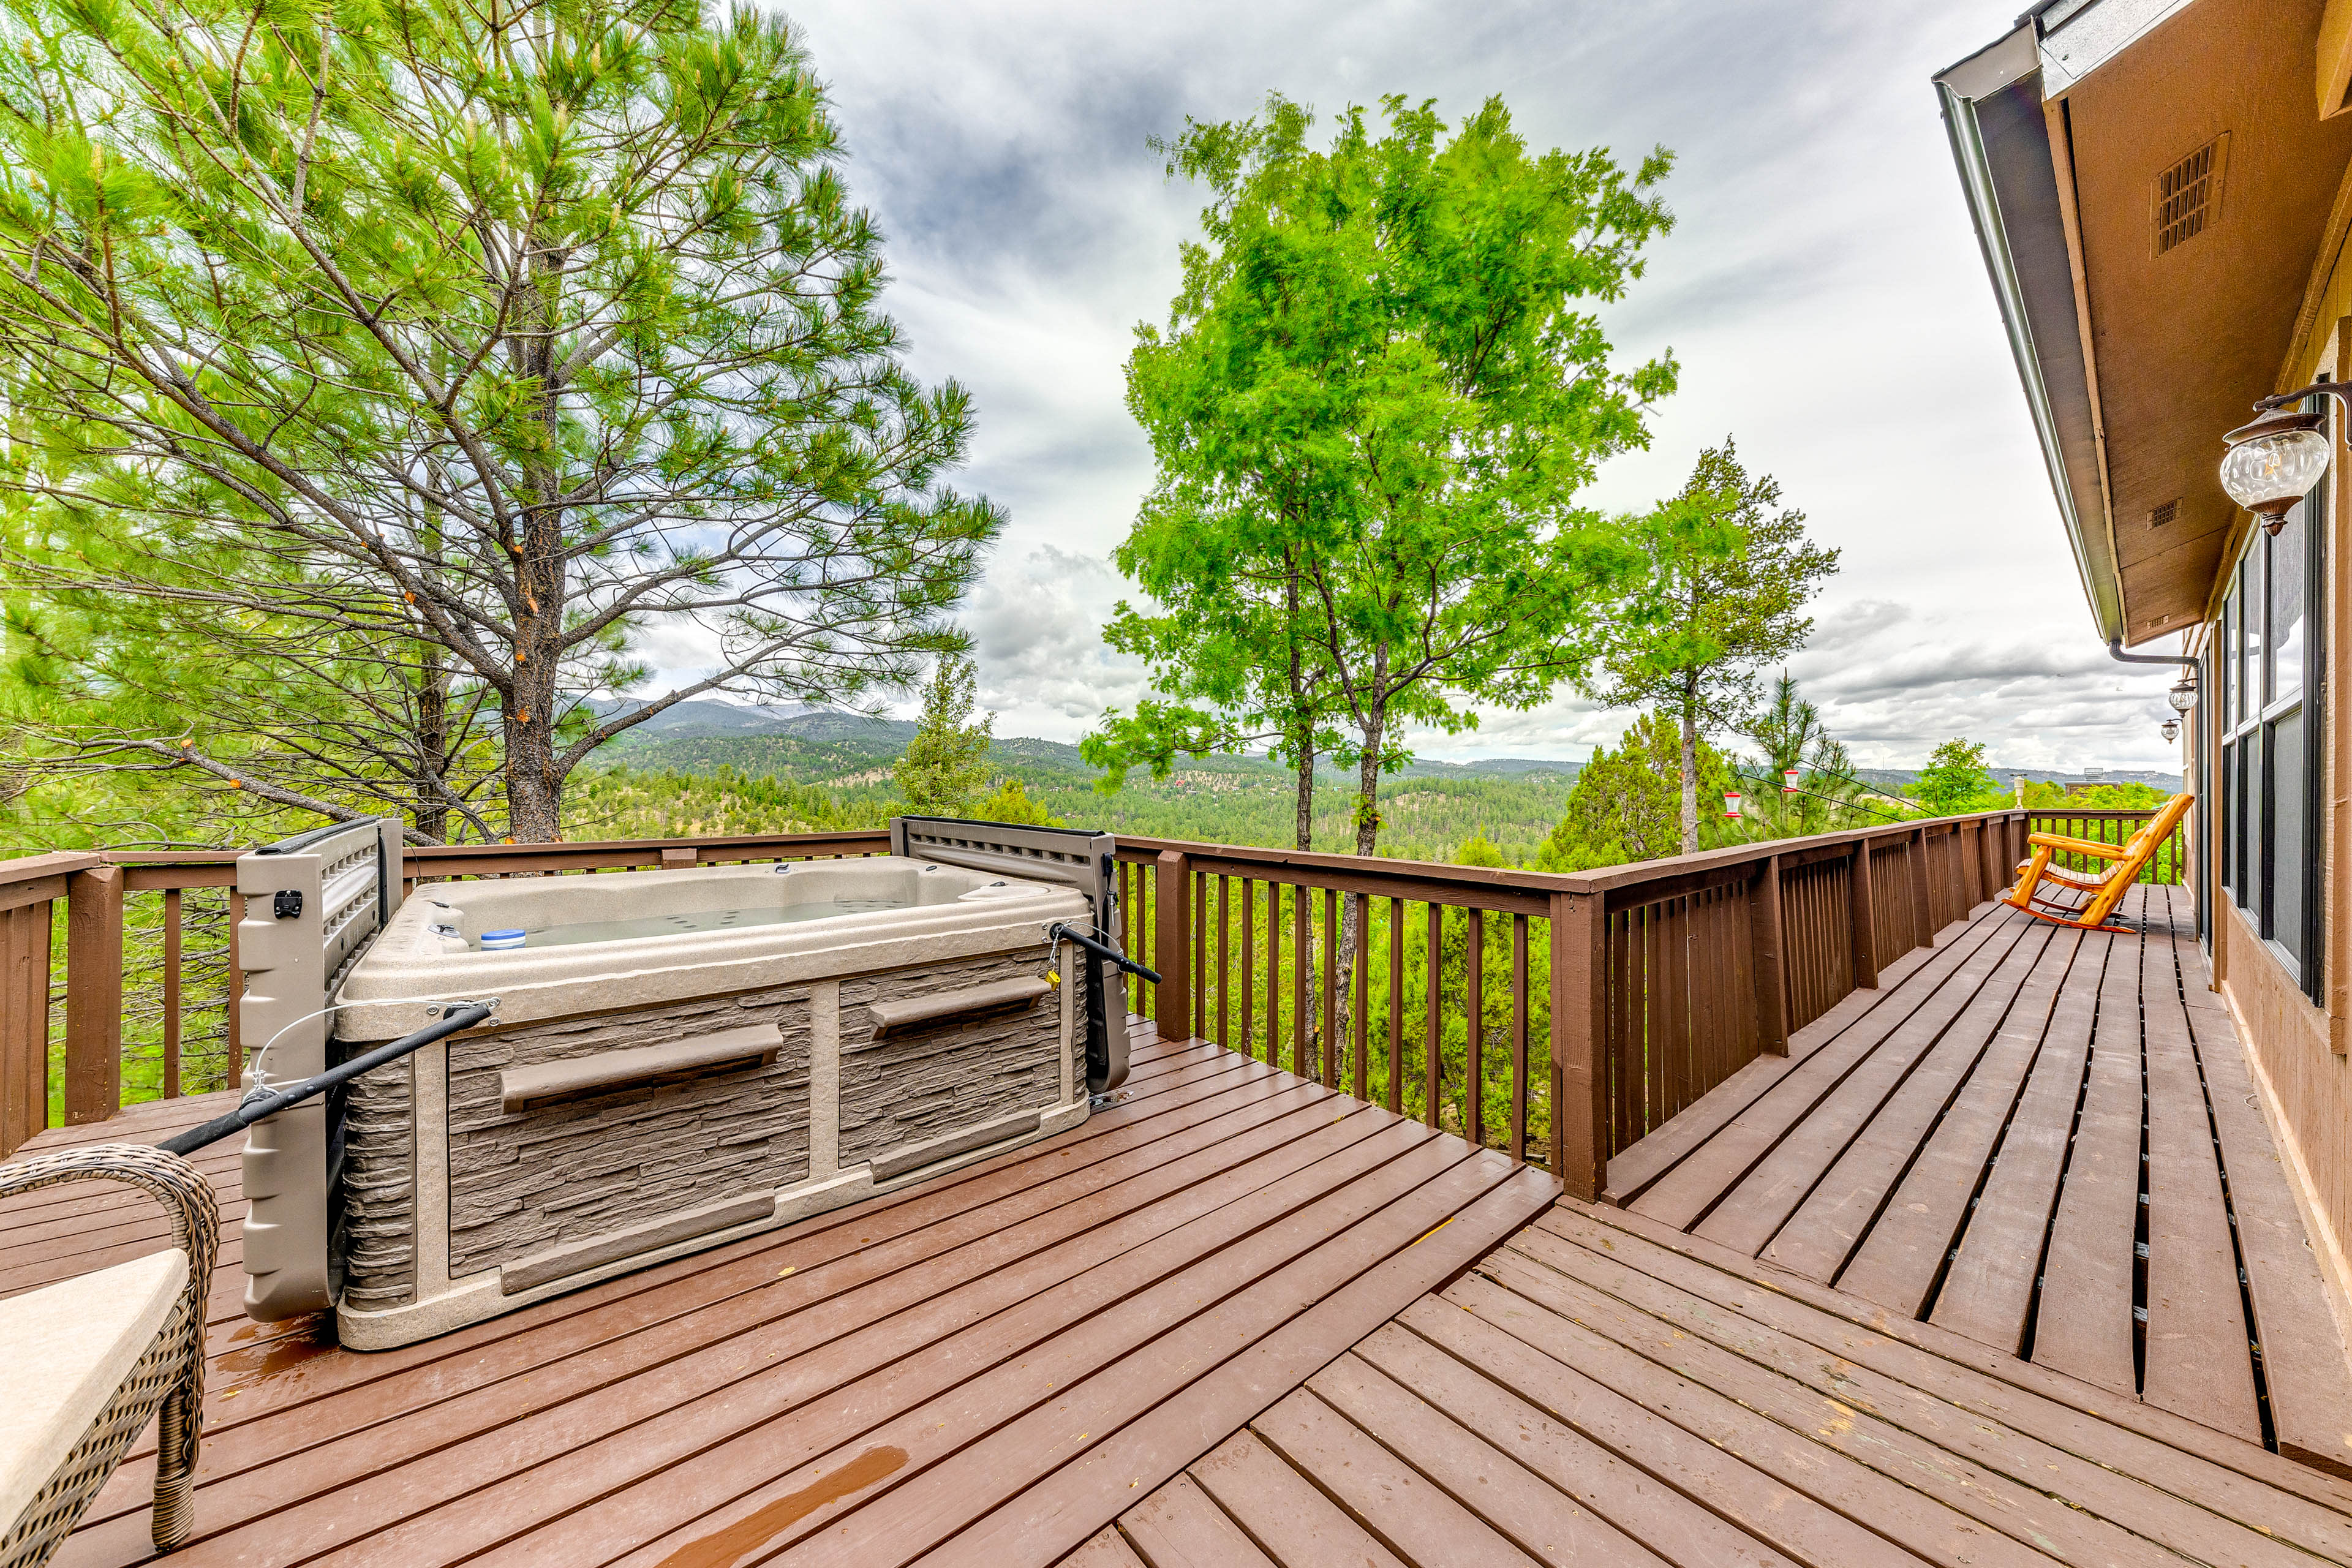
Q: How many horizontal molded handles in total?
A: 2